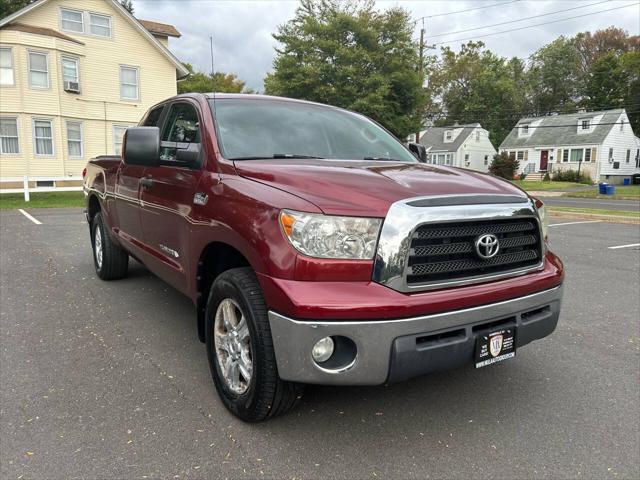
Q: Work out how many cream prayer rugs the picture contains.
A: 0